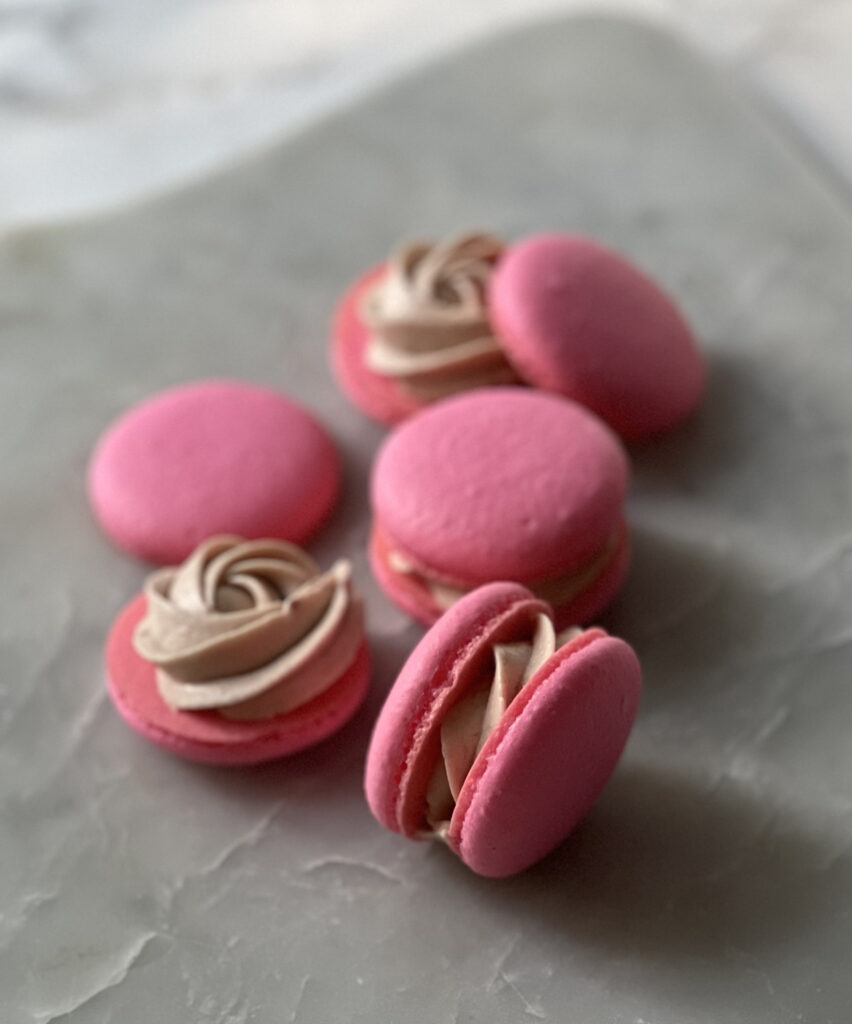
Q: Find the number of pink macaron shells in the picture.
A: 8